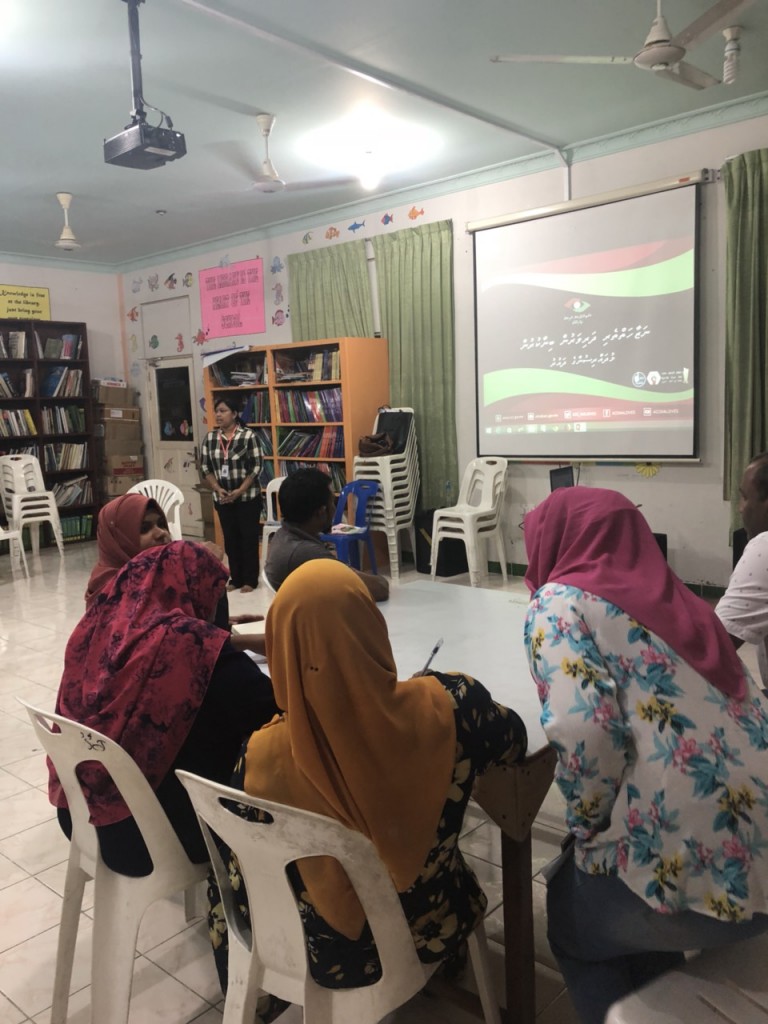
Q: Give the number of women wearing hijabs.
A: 4